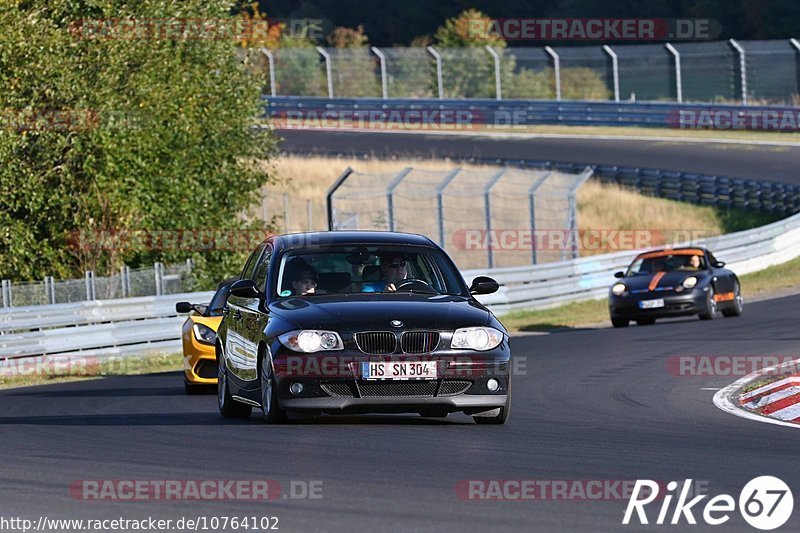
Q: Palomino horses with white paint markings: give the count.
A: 0